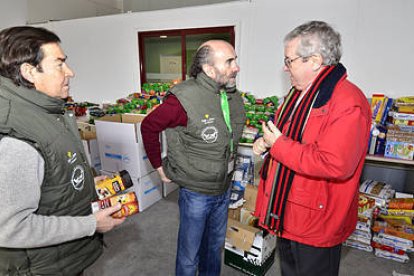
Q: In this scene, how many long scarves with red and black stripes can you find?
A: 1